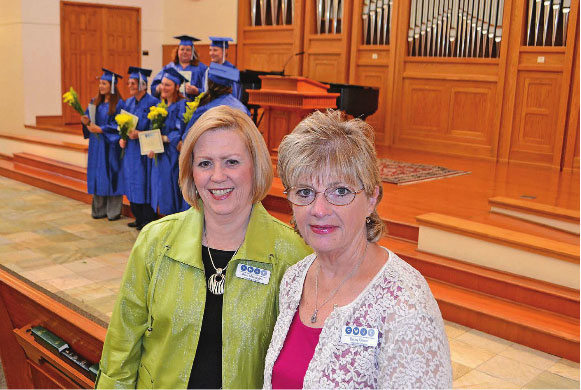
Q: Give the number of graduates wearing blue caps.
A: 6